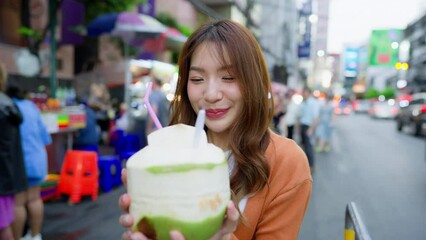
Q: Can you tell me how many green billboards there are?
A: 1